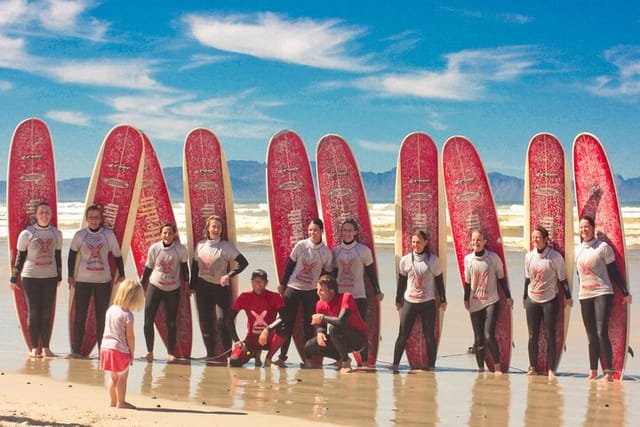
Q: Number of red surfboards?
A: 10